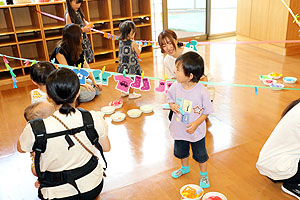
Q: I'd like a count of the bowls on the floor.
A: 12